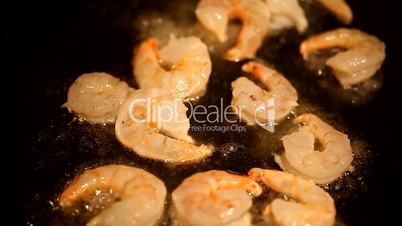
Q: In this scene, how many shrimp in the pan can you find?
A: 12